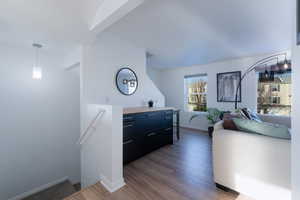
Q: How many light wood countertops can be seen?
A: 1